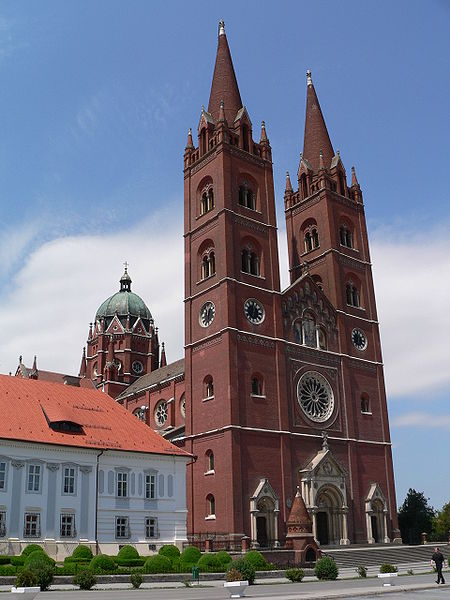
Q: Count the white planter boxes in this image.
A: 3